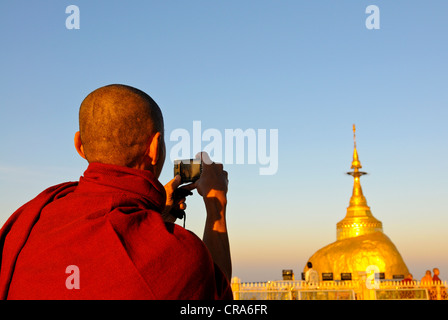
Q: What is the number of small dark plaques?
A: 6